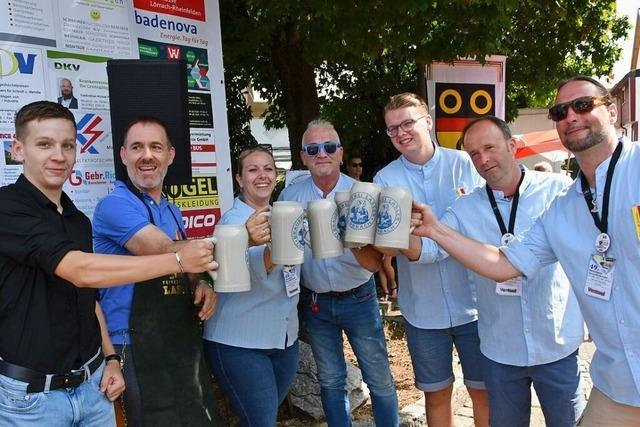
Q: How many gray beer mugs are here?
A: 6